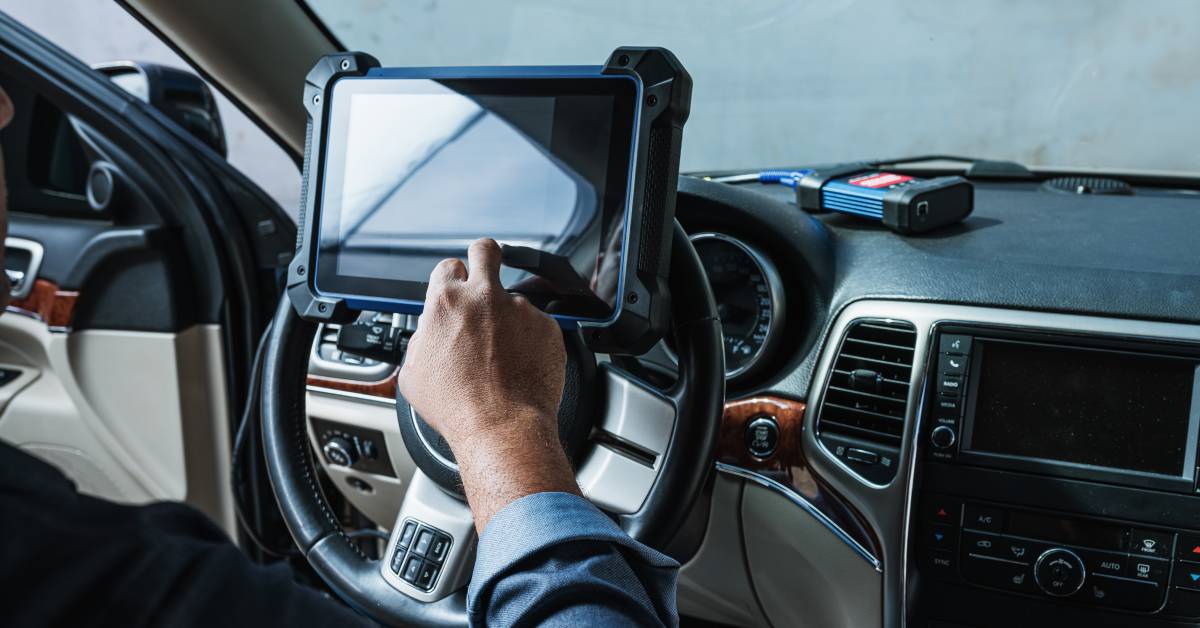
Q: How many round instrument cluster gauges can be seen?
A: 1